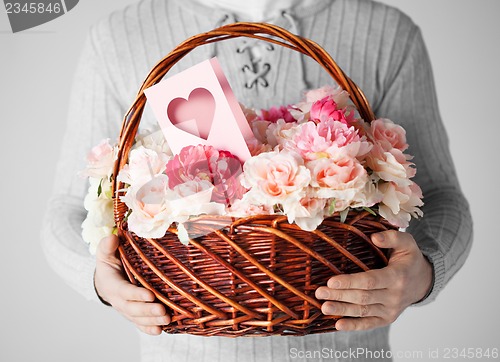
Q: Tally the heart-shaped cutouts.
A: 1